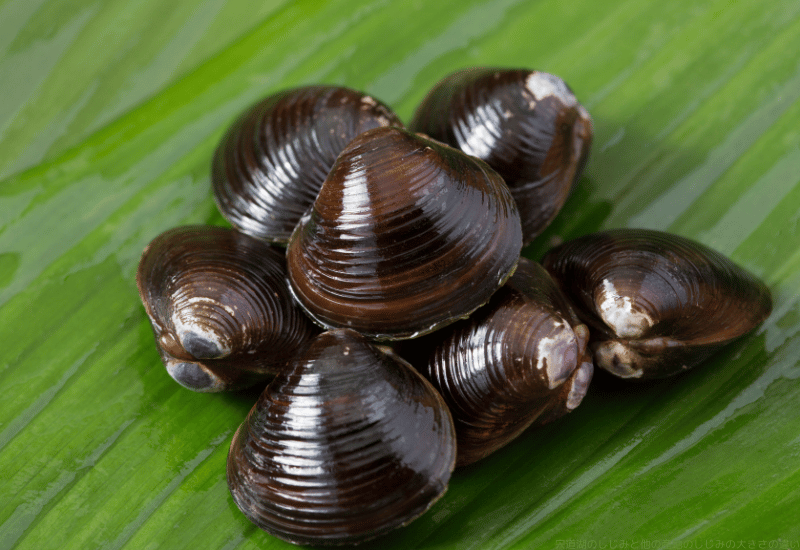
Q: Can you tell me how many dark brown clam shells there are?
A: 7